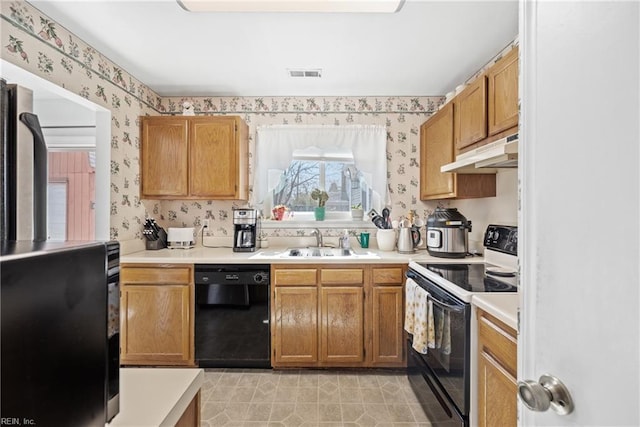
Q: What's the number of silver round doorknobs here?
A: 1